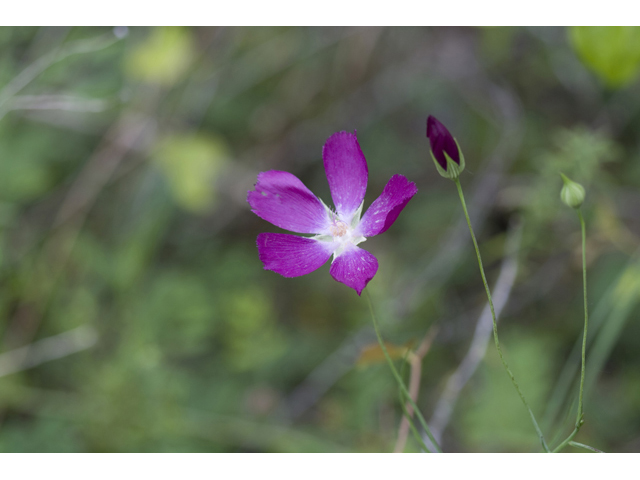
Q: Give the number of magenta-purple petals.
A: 5